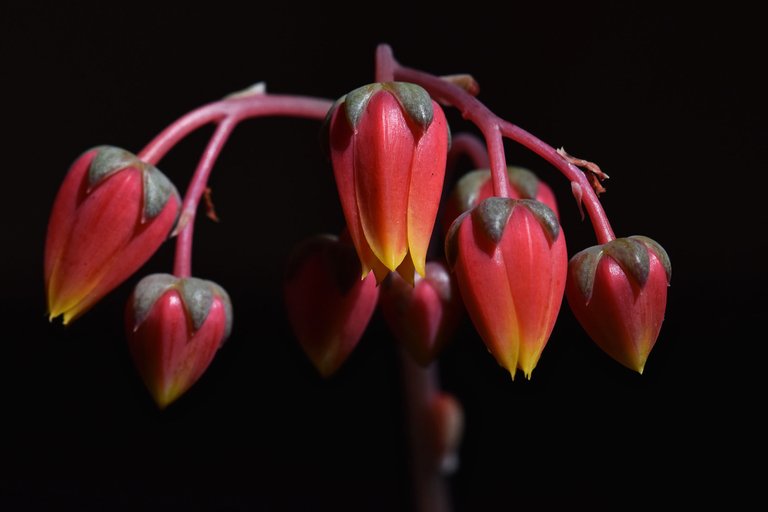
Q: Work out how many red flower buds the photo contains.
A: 8